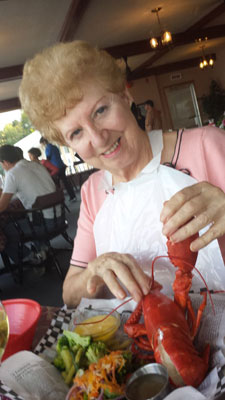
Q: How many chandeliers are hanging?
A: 2